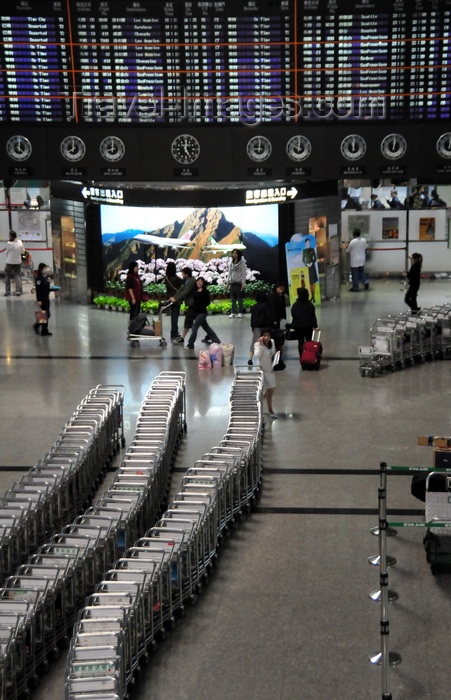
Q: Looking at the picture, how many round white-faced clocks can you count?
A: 8